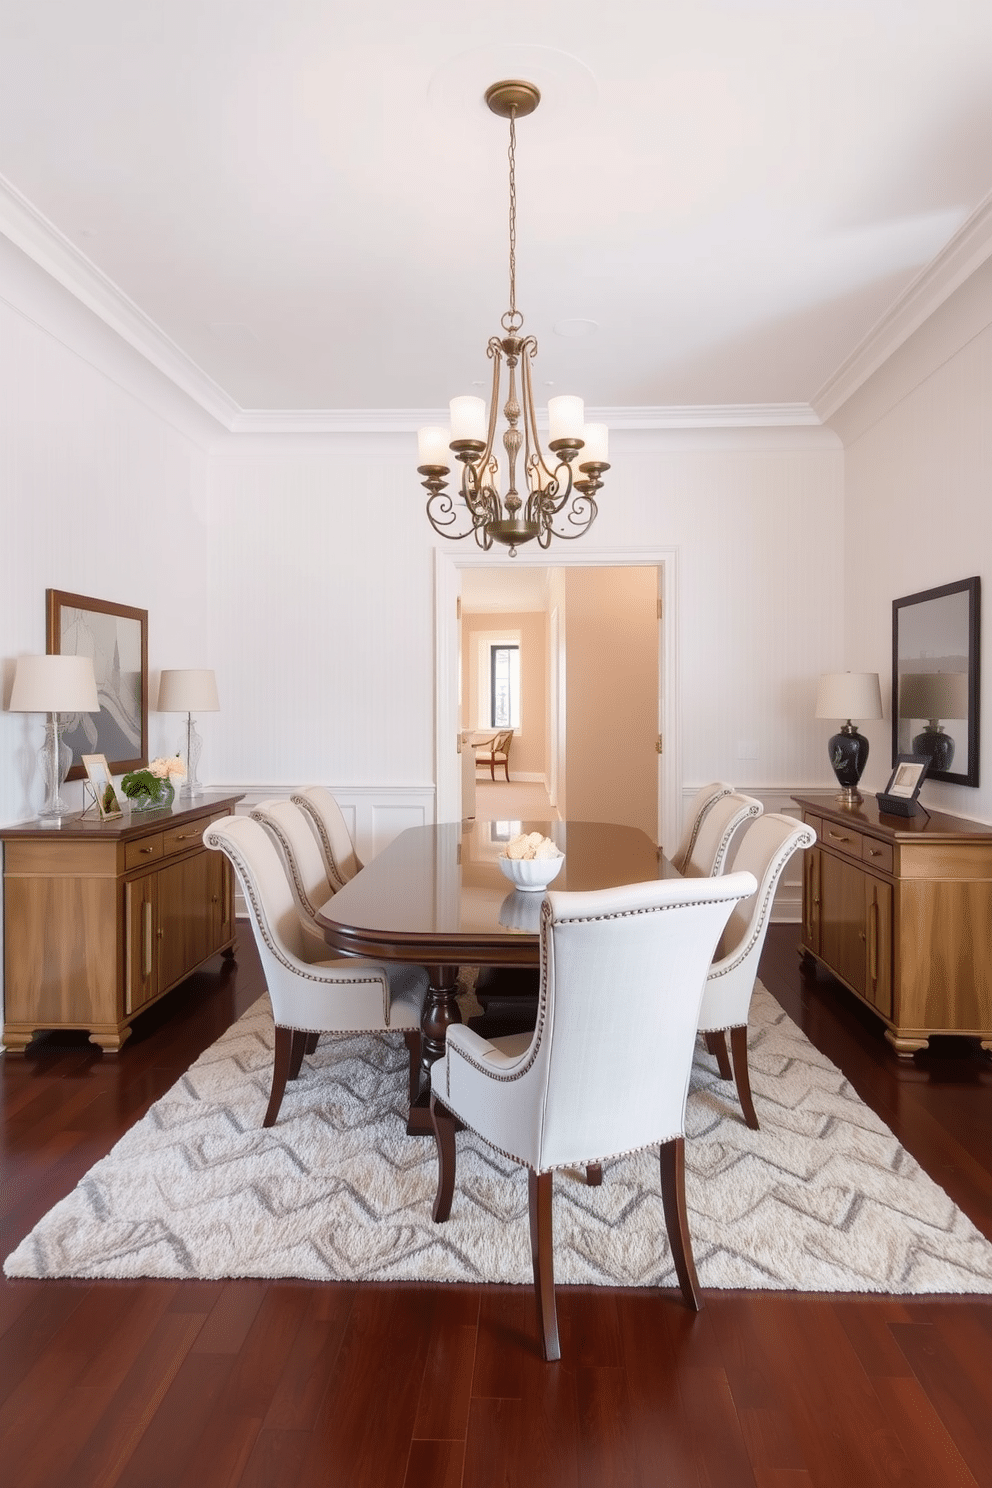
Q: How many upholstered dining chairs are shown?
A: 7